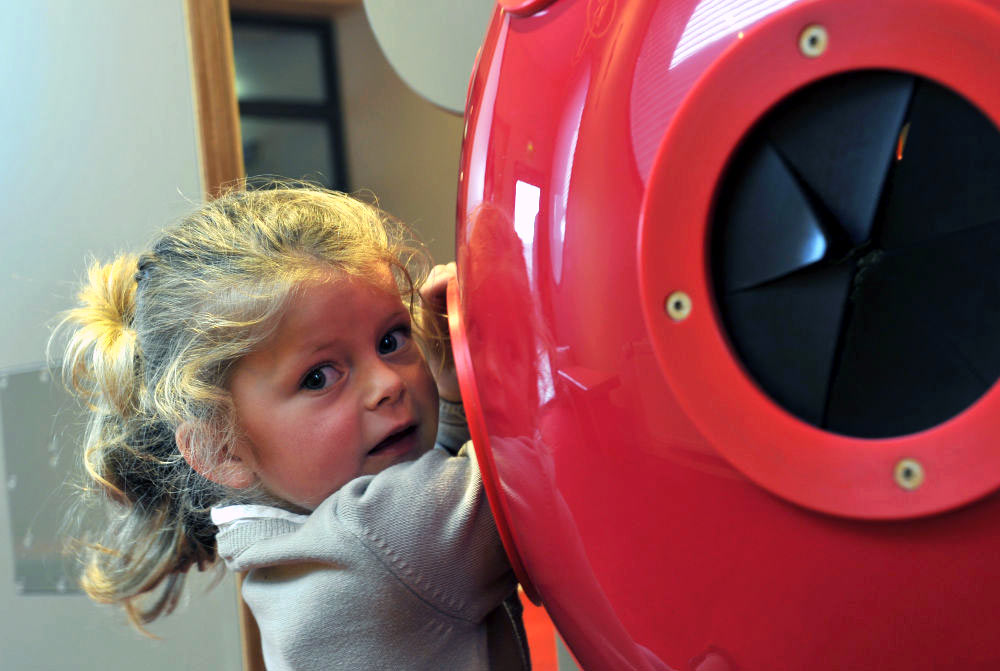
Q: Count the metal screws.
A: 3